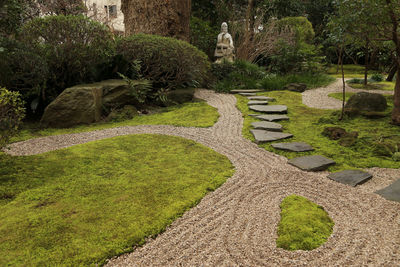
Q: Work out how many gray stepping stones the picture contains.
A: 12